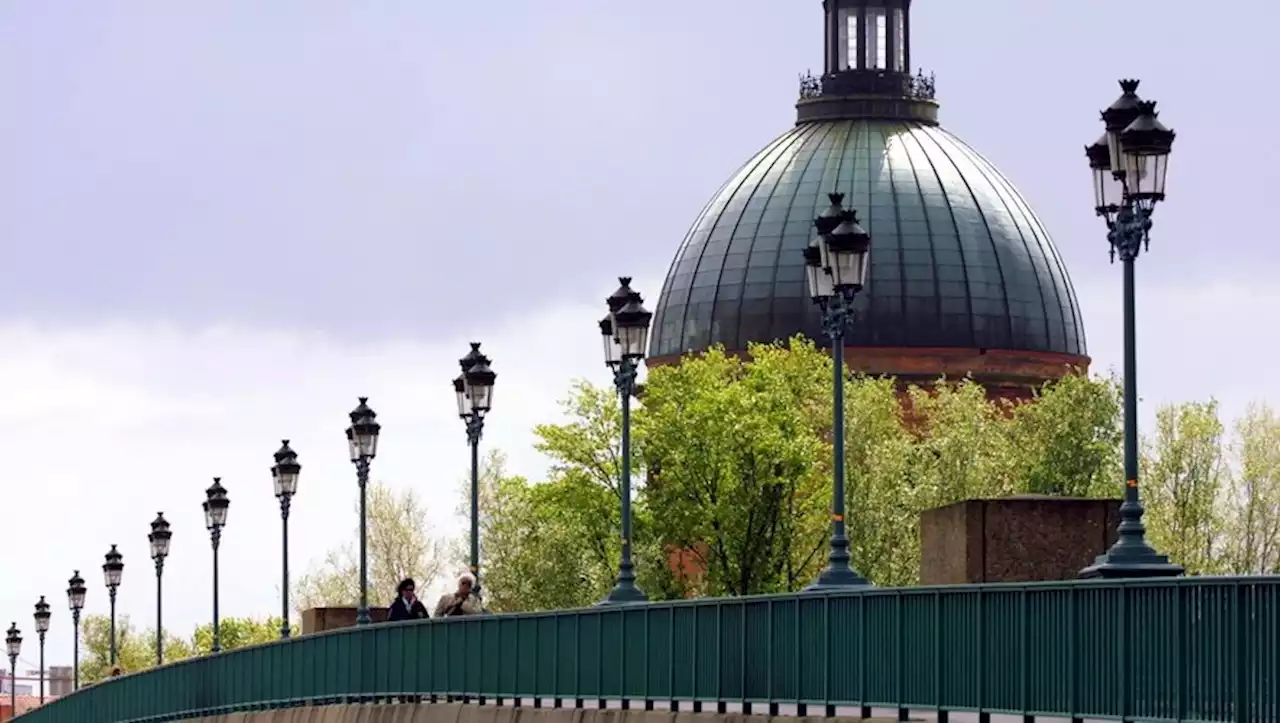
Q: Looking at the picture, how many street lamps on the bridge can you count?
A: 12